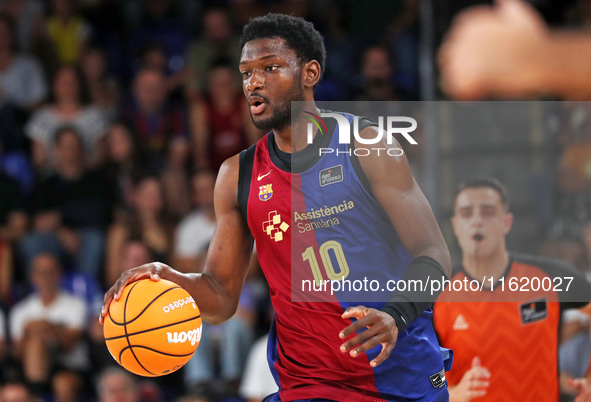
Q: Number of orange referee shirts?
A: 1